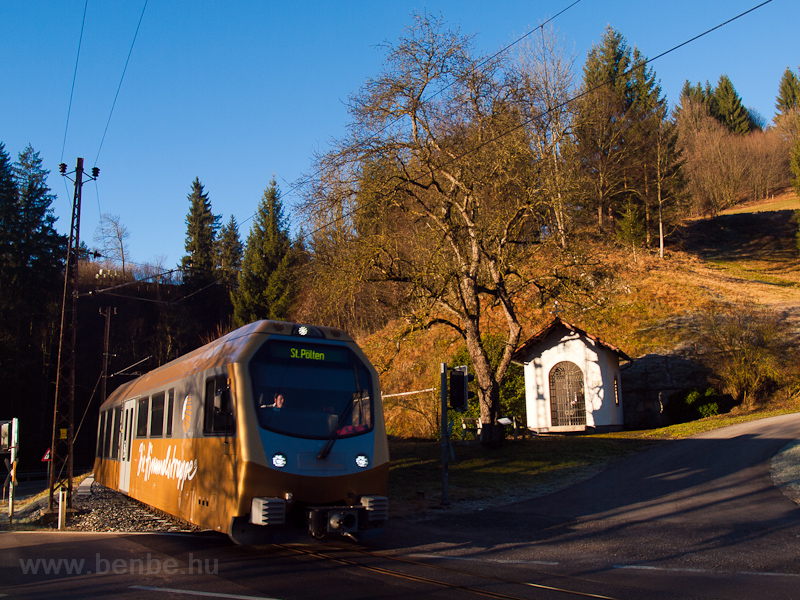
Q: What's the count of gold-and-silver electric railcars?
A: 1